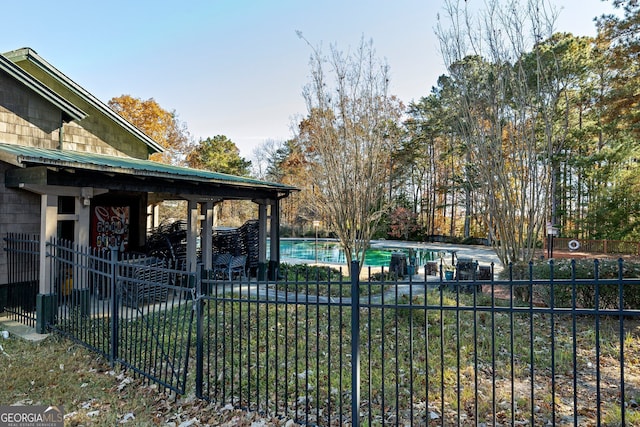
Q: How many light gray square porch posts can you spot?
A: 6